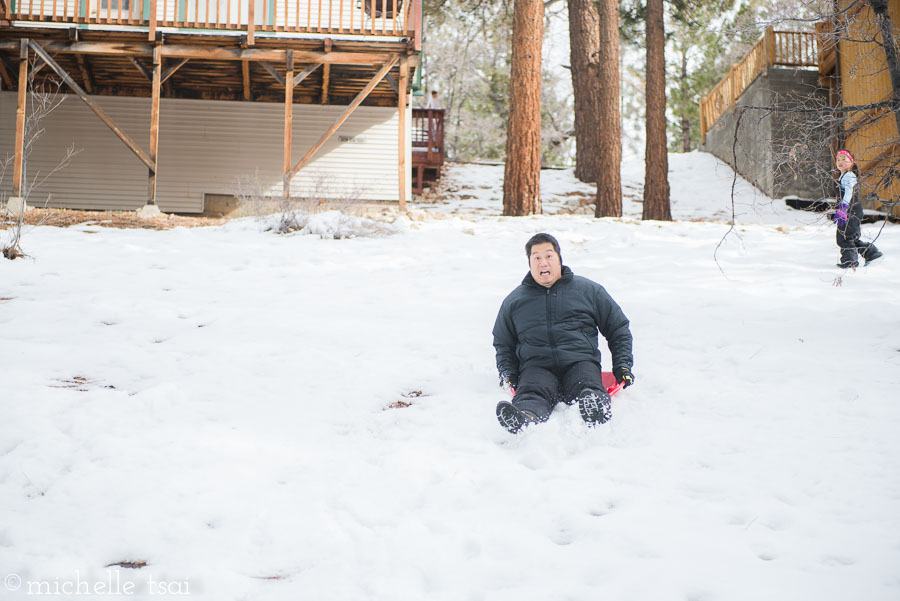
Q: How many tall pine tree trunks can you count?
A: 4